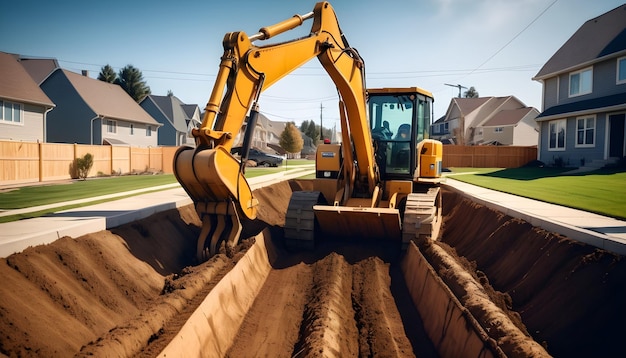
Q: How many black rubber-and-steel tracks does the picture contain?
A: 2